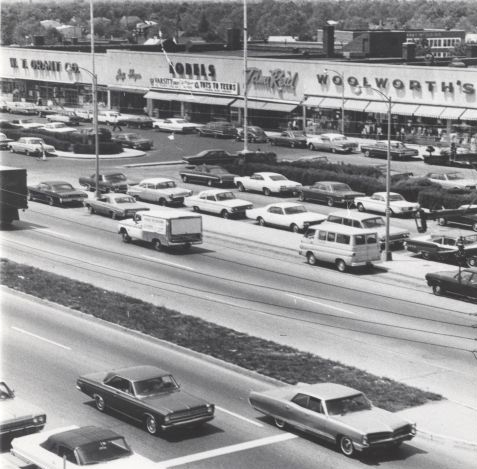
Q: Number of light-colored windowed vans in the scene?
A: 1